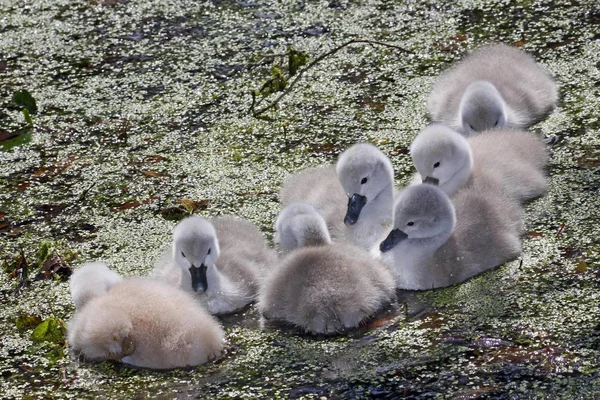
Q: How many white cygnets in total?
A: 7